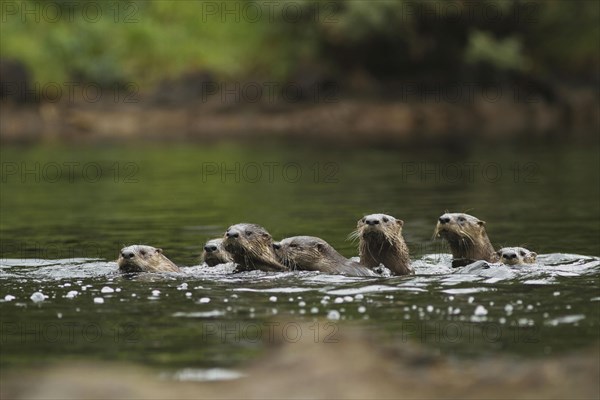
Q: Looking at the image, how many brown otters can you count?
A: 7